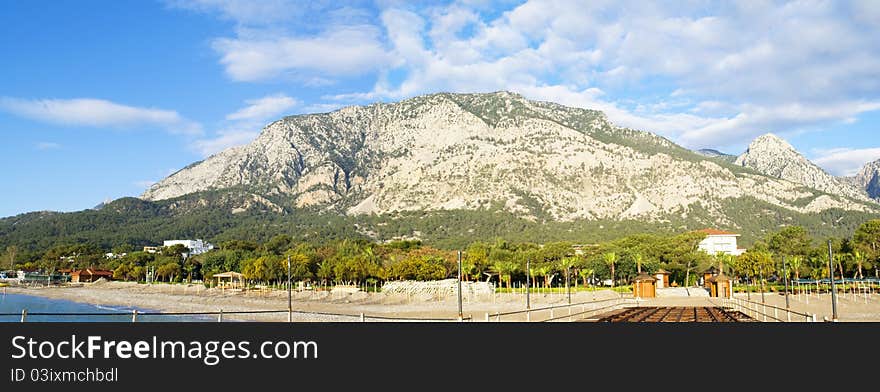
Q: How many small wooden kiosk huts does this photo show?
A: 4